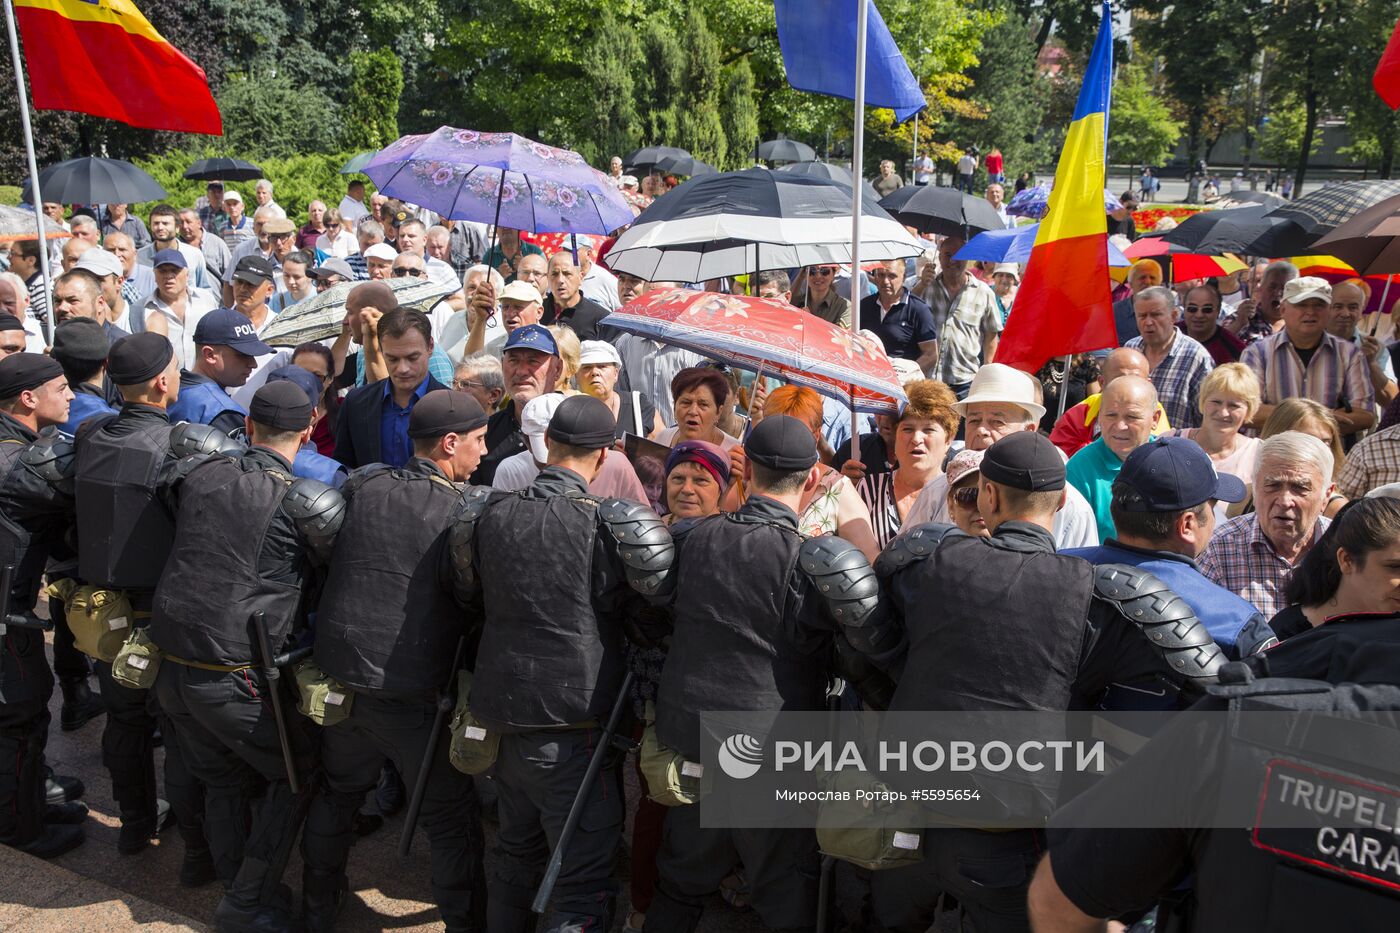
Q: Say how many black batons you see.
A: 5